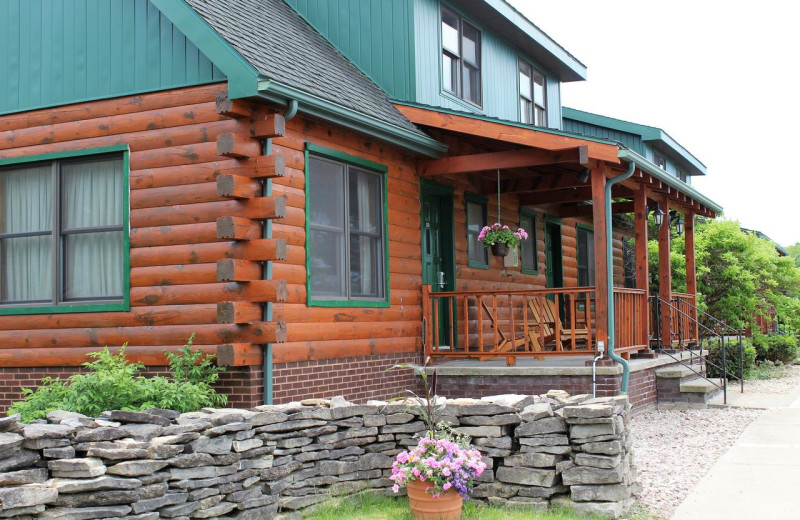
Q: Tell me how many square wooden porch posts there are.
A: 4